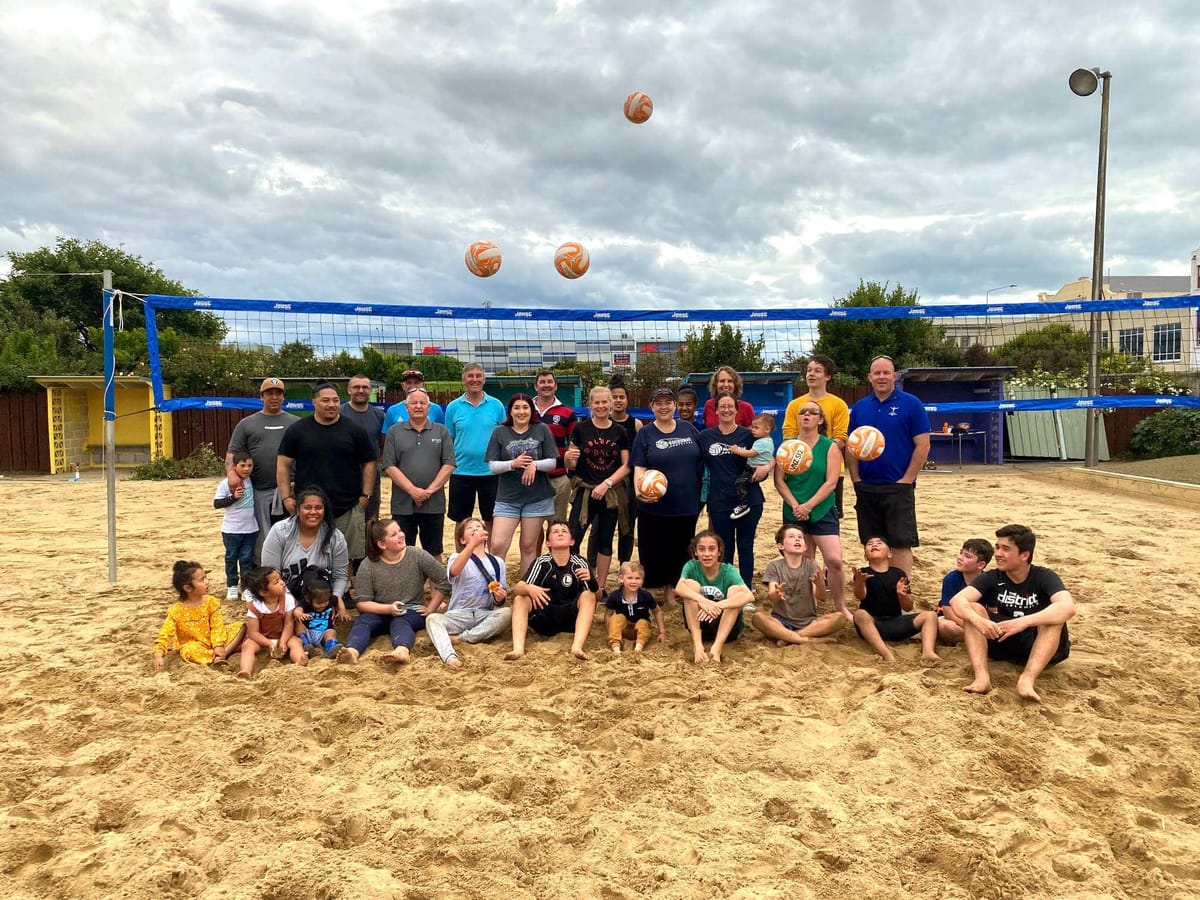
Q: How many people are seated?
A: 13